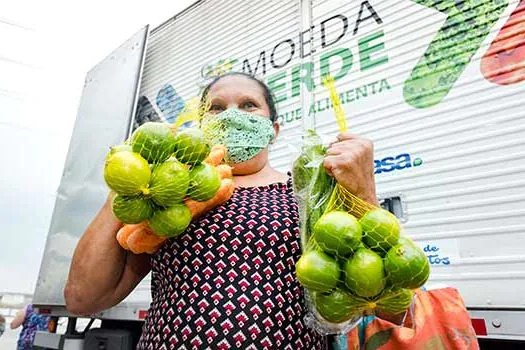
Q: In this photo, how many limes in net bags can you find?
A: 15